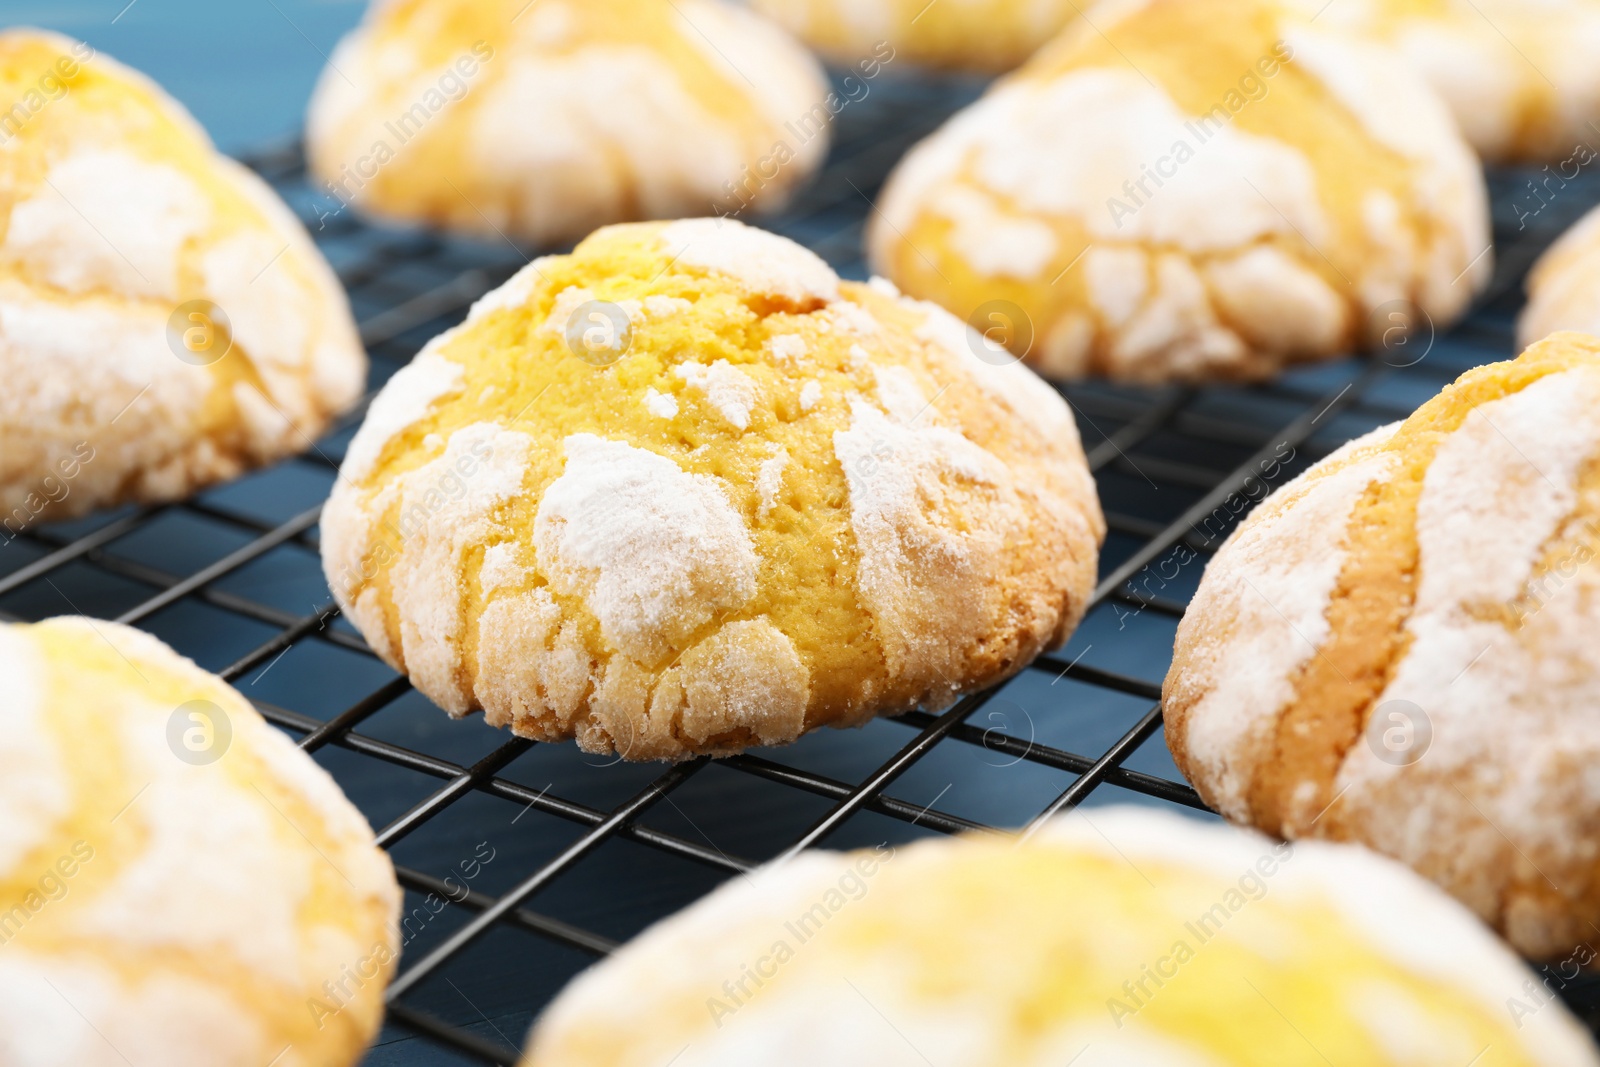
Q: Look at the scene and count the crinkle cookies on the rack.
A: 10